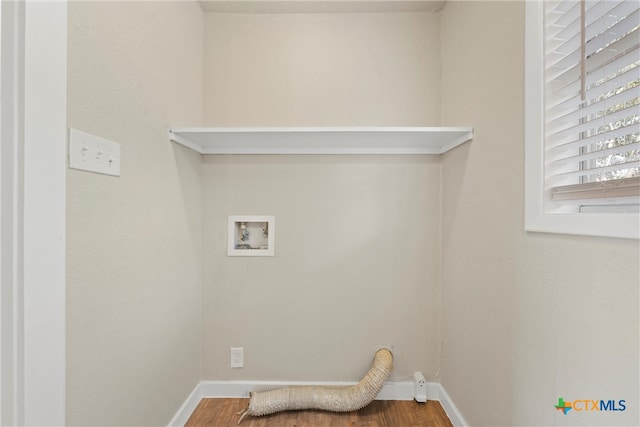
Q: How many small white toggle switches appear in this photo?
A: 3